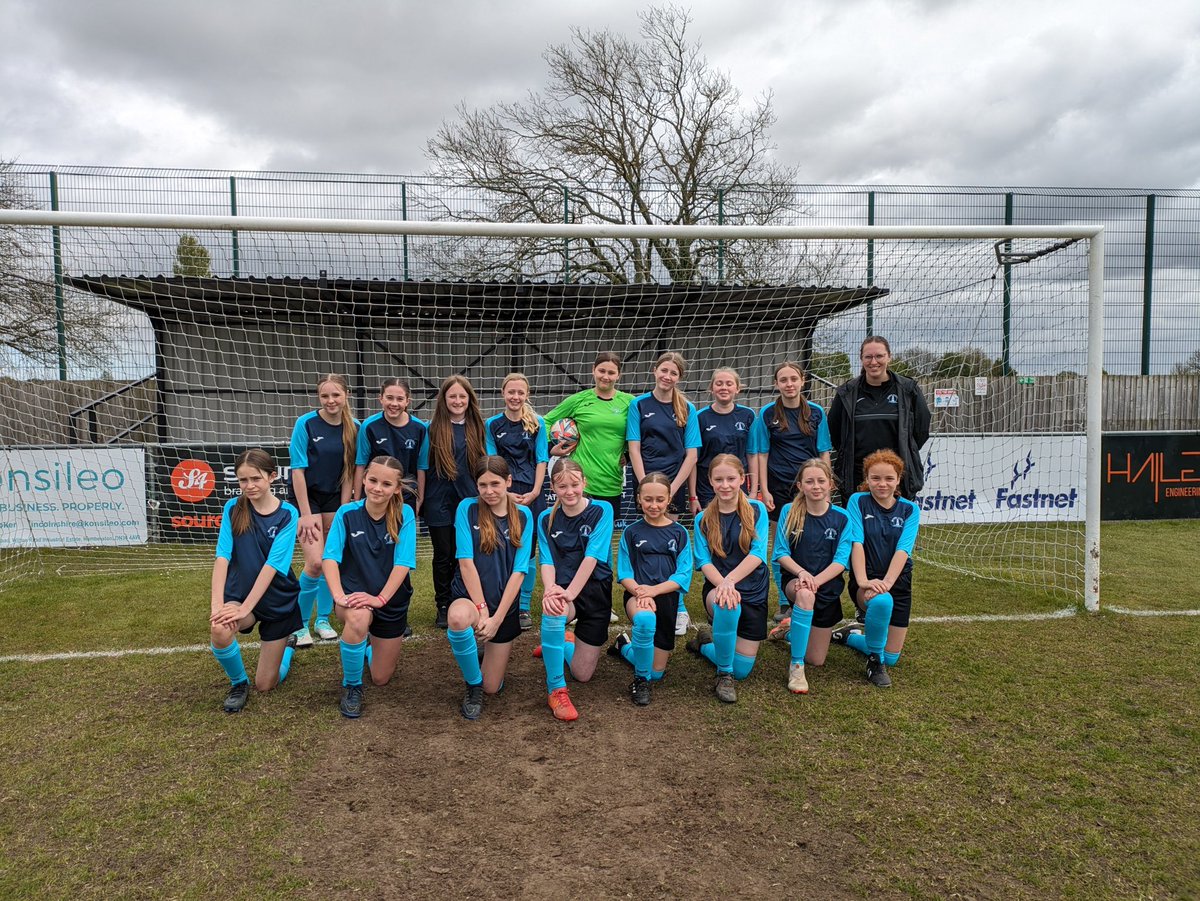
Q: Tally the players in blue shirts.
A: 15